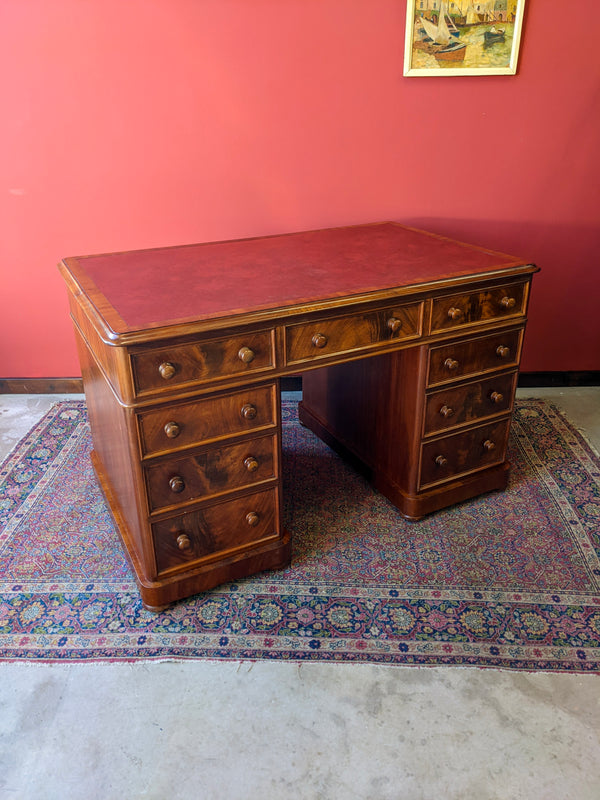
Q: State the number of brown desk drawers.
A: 9